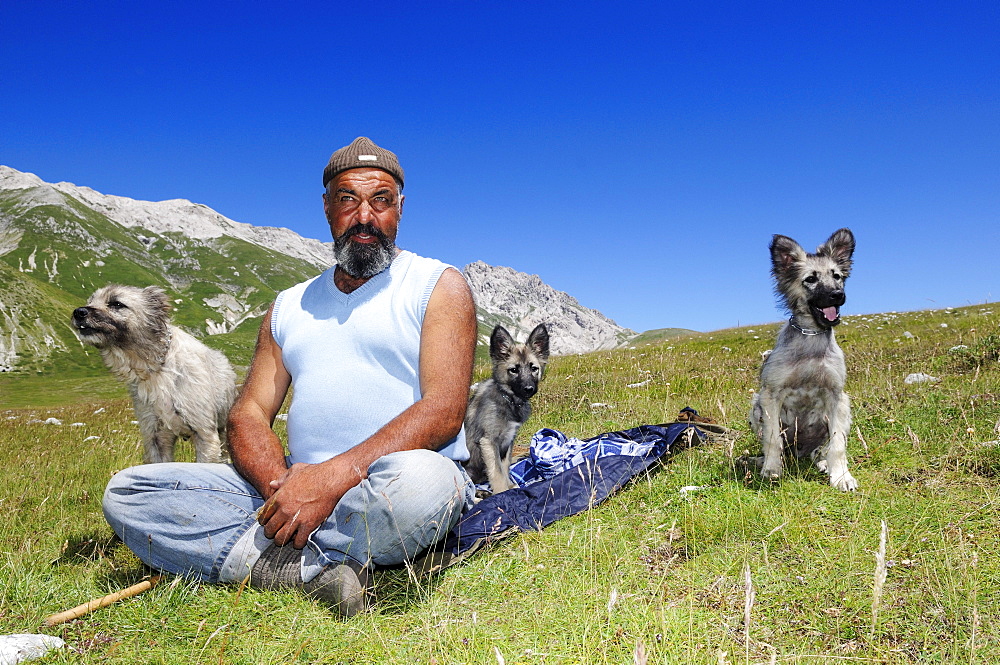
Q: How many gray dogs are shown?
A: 3